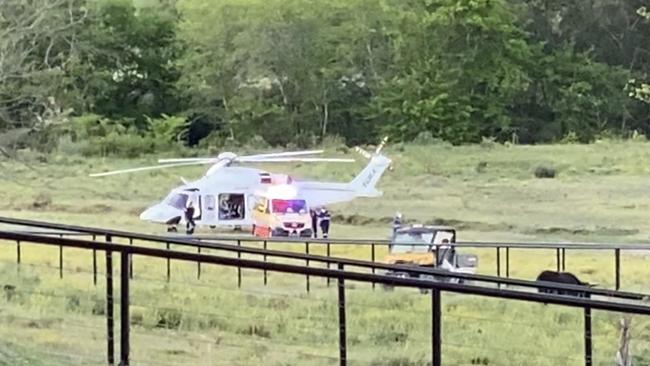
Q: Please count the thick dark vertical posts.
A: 5